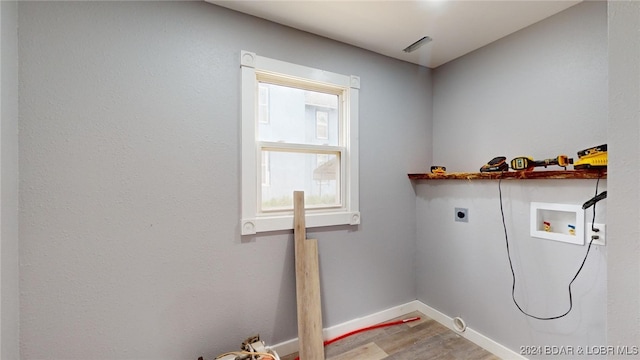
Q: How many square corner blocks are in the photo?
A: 4